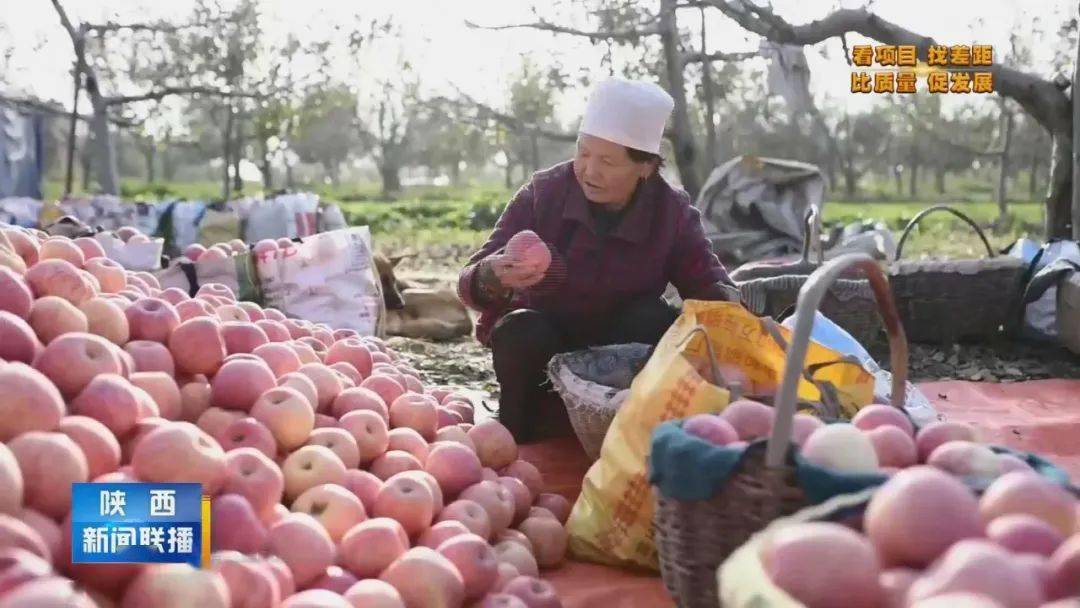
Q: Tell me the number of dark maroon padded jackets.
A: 1